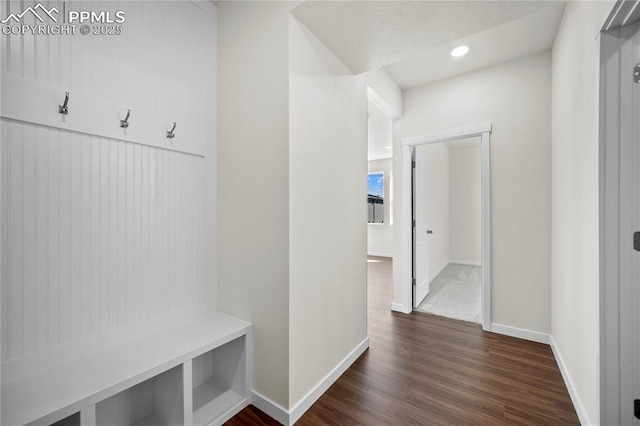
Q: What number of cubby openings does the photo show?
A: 3